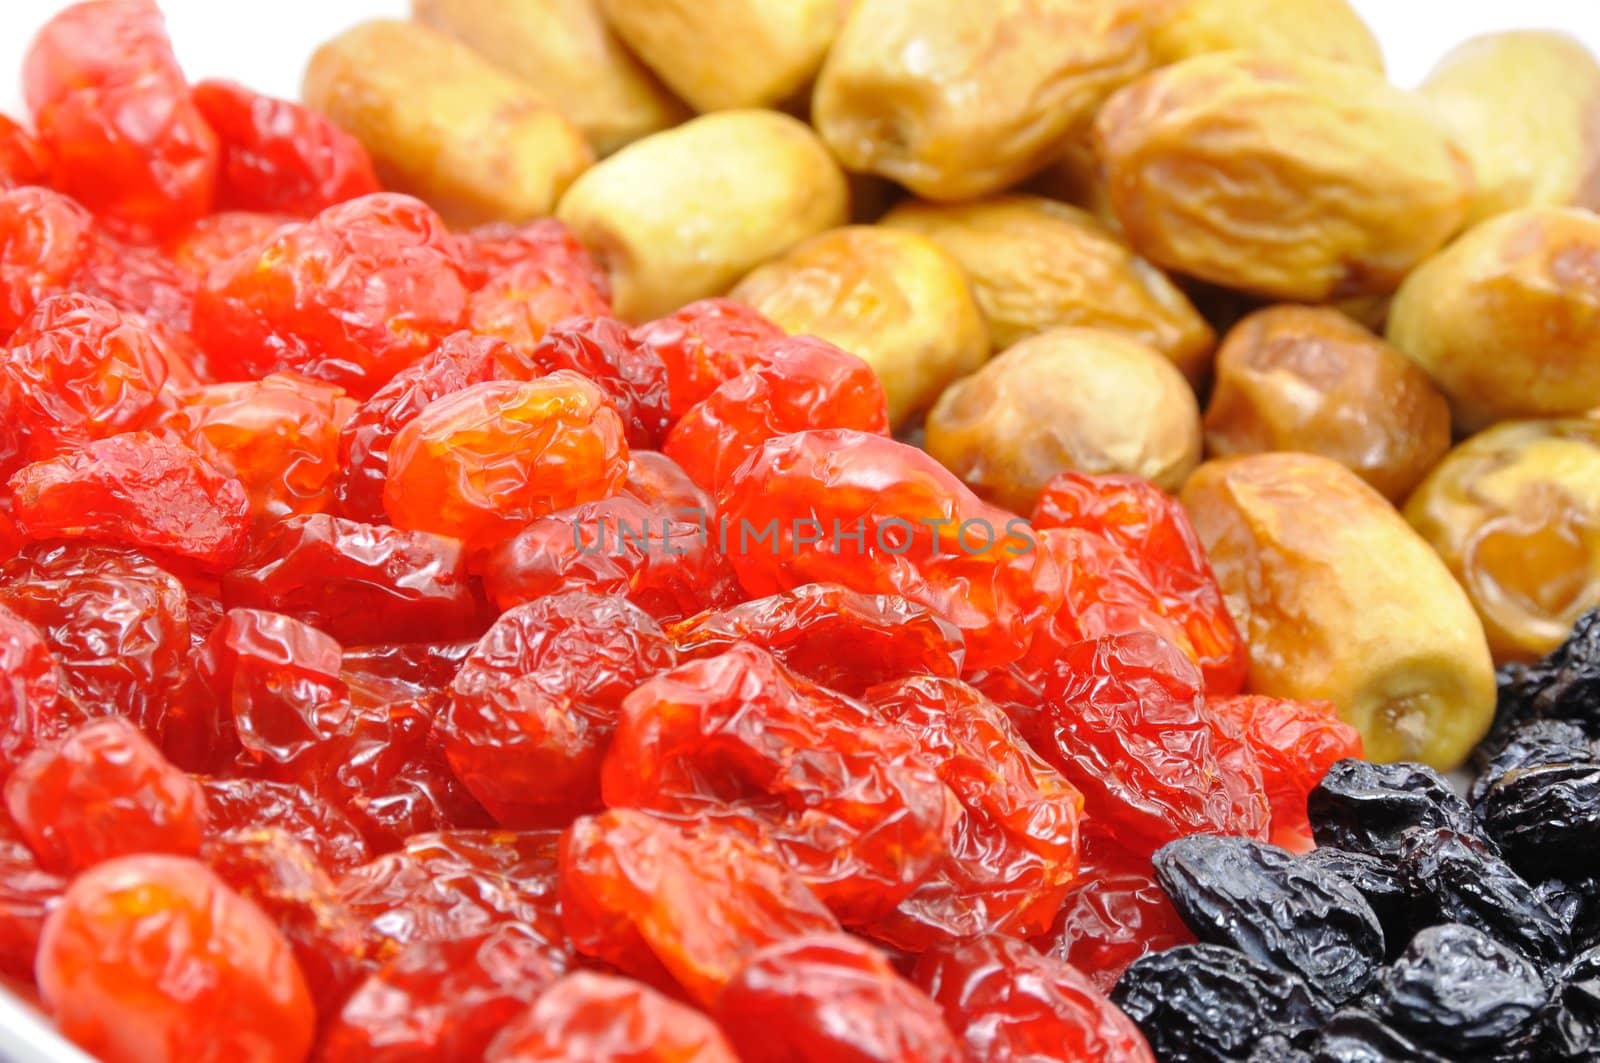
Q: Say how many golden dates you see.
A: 15